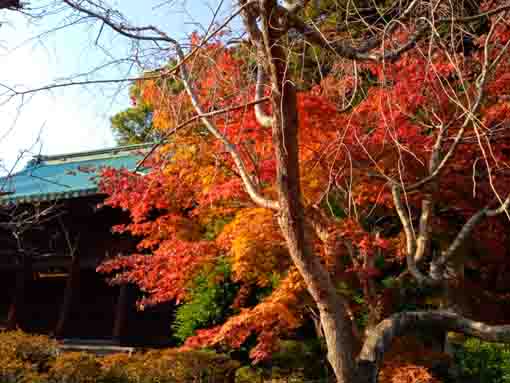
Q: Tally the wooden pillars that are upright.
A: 3